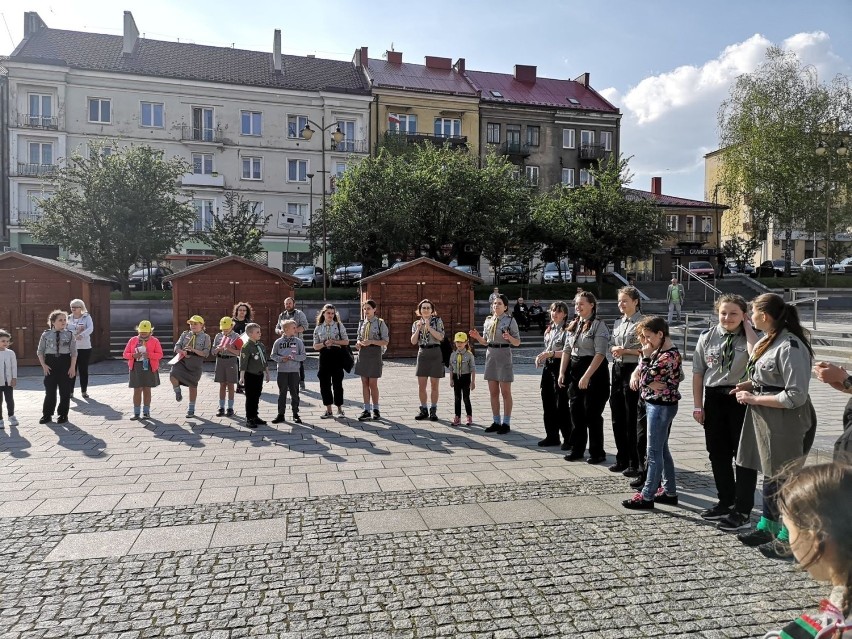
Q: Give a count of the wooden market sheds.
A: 3